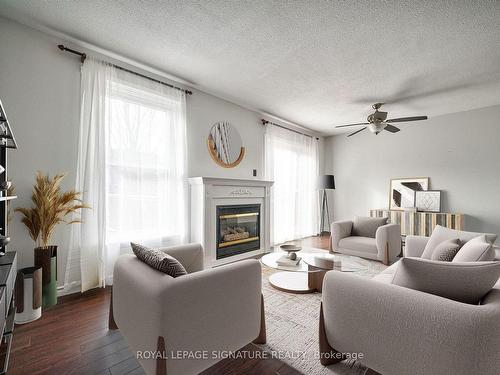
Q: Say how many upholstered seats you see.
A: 3